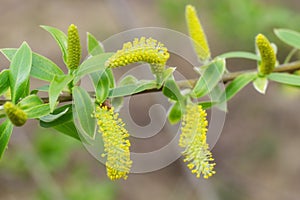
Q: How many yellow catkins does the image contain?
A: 7